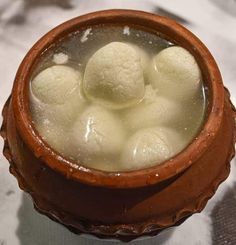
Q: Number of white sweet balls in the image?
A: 6